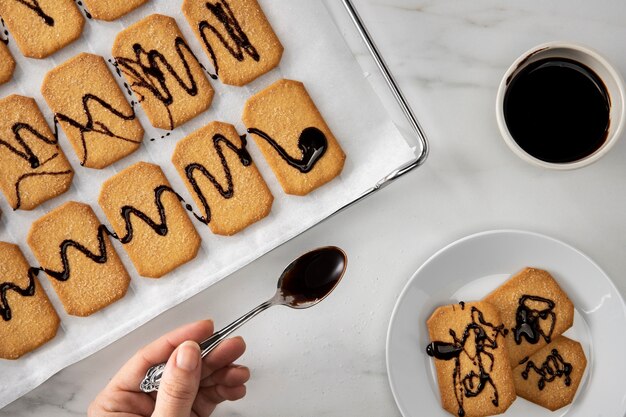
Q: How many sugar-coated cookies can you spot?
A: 15